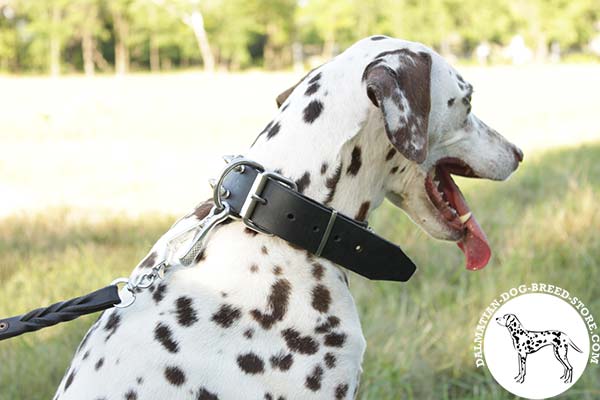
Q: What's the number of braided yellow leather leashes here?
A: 0